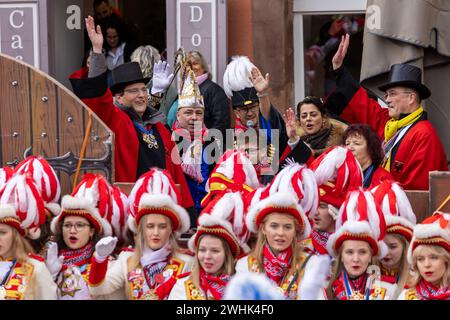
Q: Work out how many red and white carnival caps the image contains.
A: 13